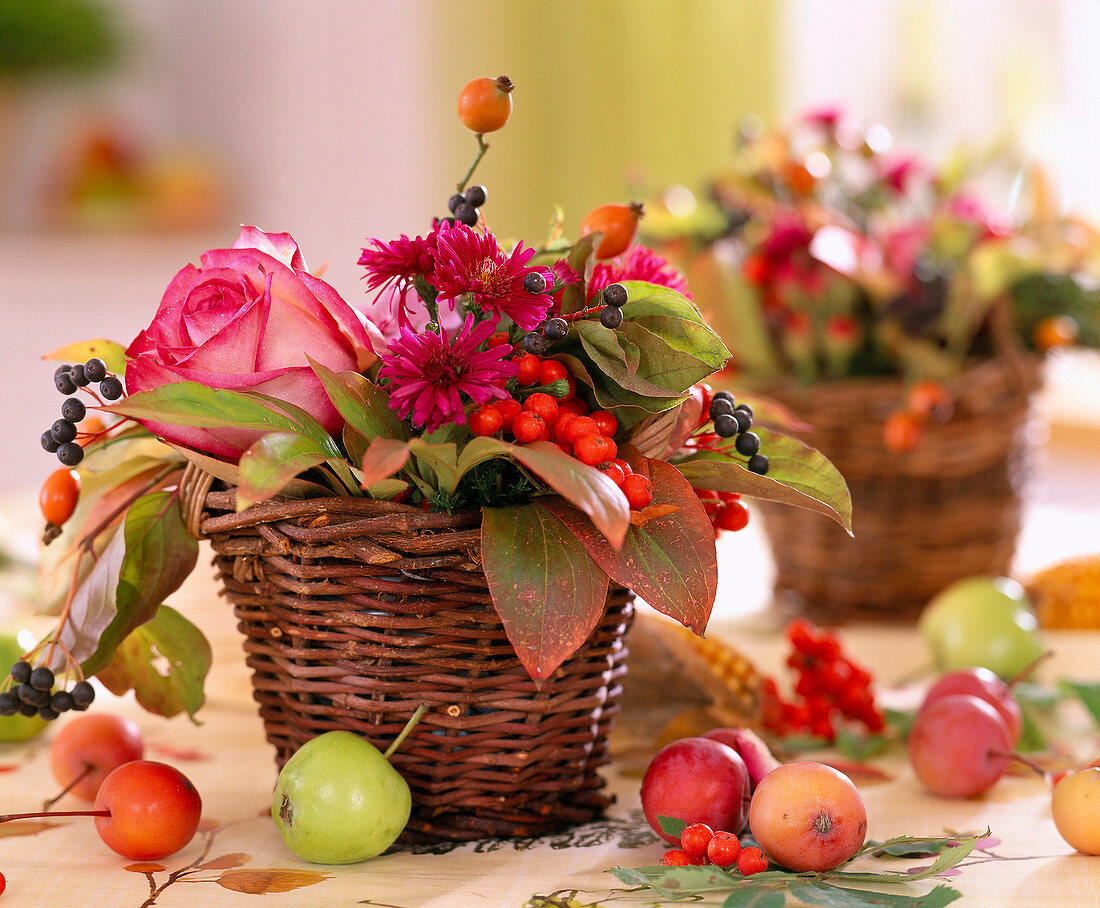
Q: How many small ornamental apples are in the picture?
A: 11